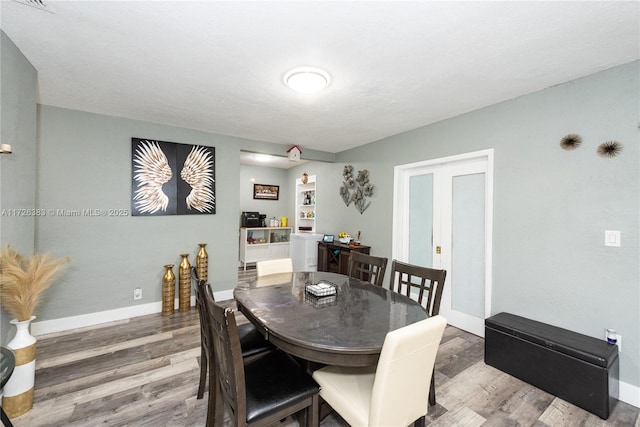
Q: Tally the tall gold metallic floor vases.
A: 3